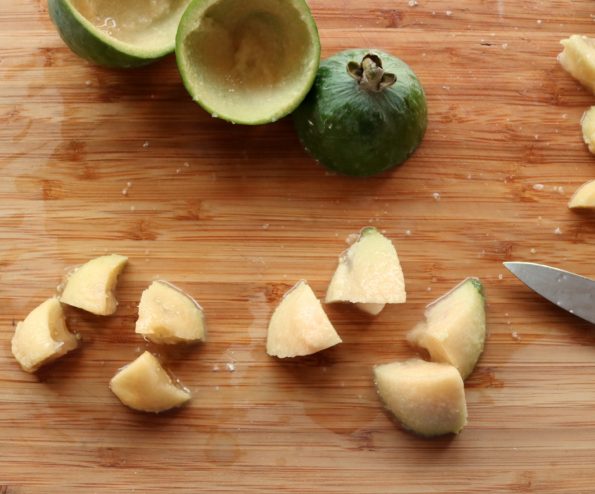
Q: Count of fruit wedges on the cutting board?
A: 11